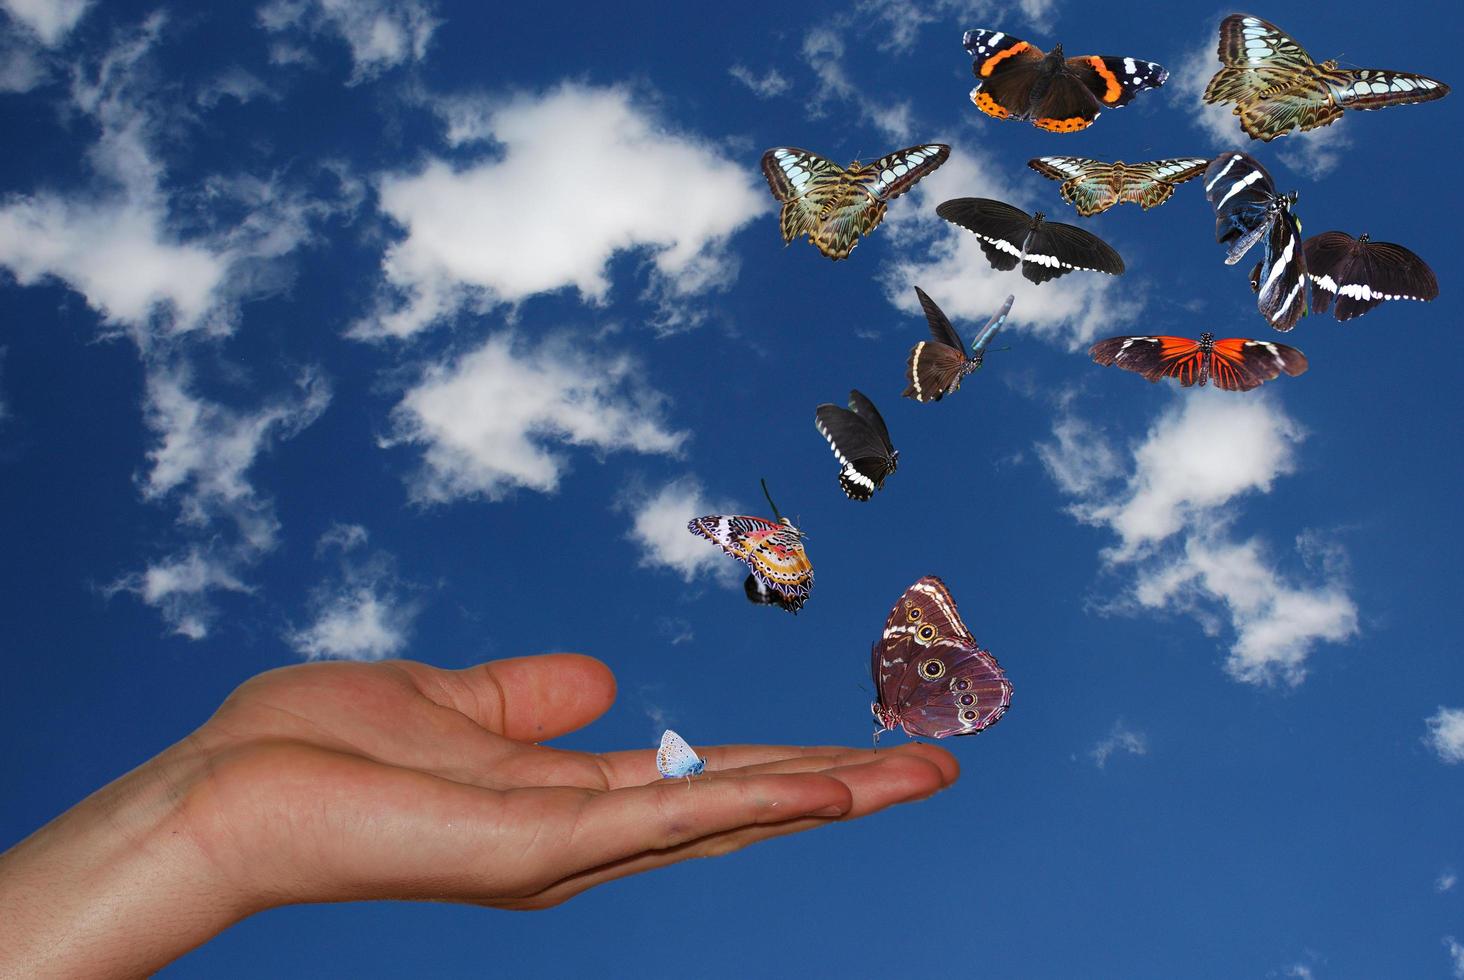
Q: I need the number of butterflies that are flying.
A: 11